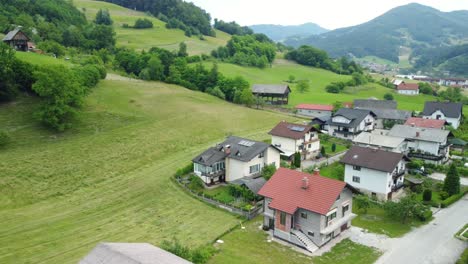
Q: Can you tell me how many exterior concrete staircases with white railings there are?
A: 1